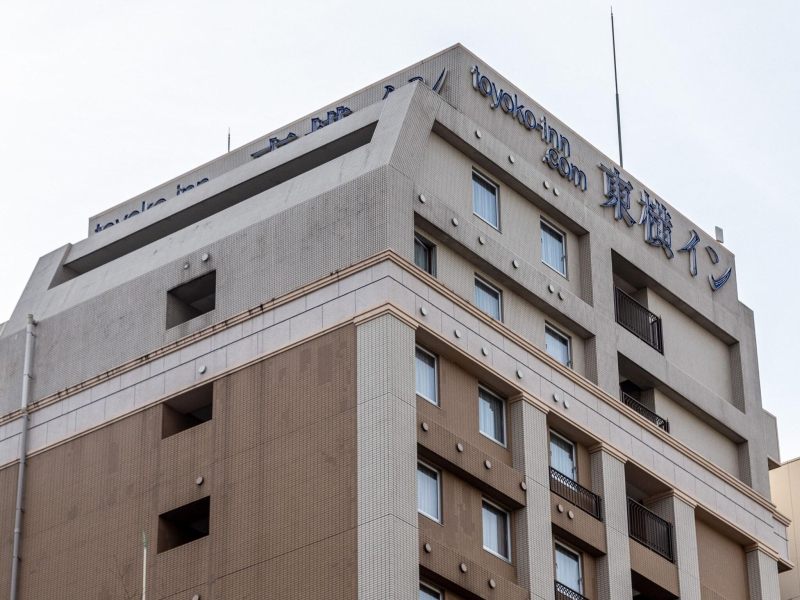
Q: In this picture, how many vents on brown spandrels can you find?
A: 9